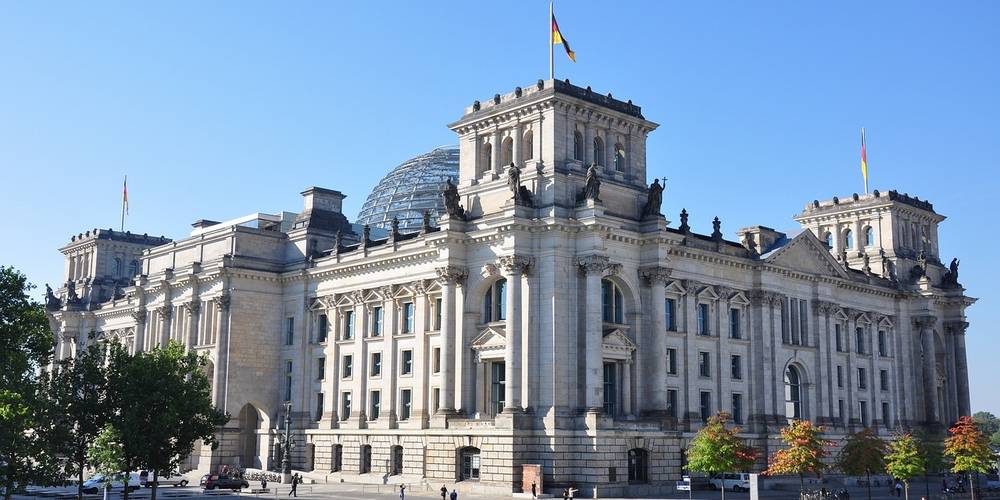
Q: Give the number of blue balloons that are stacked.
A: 0